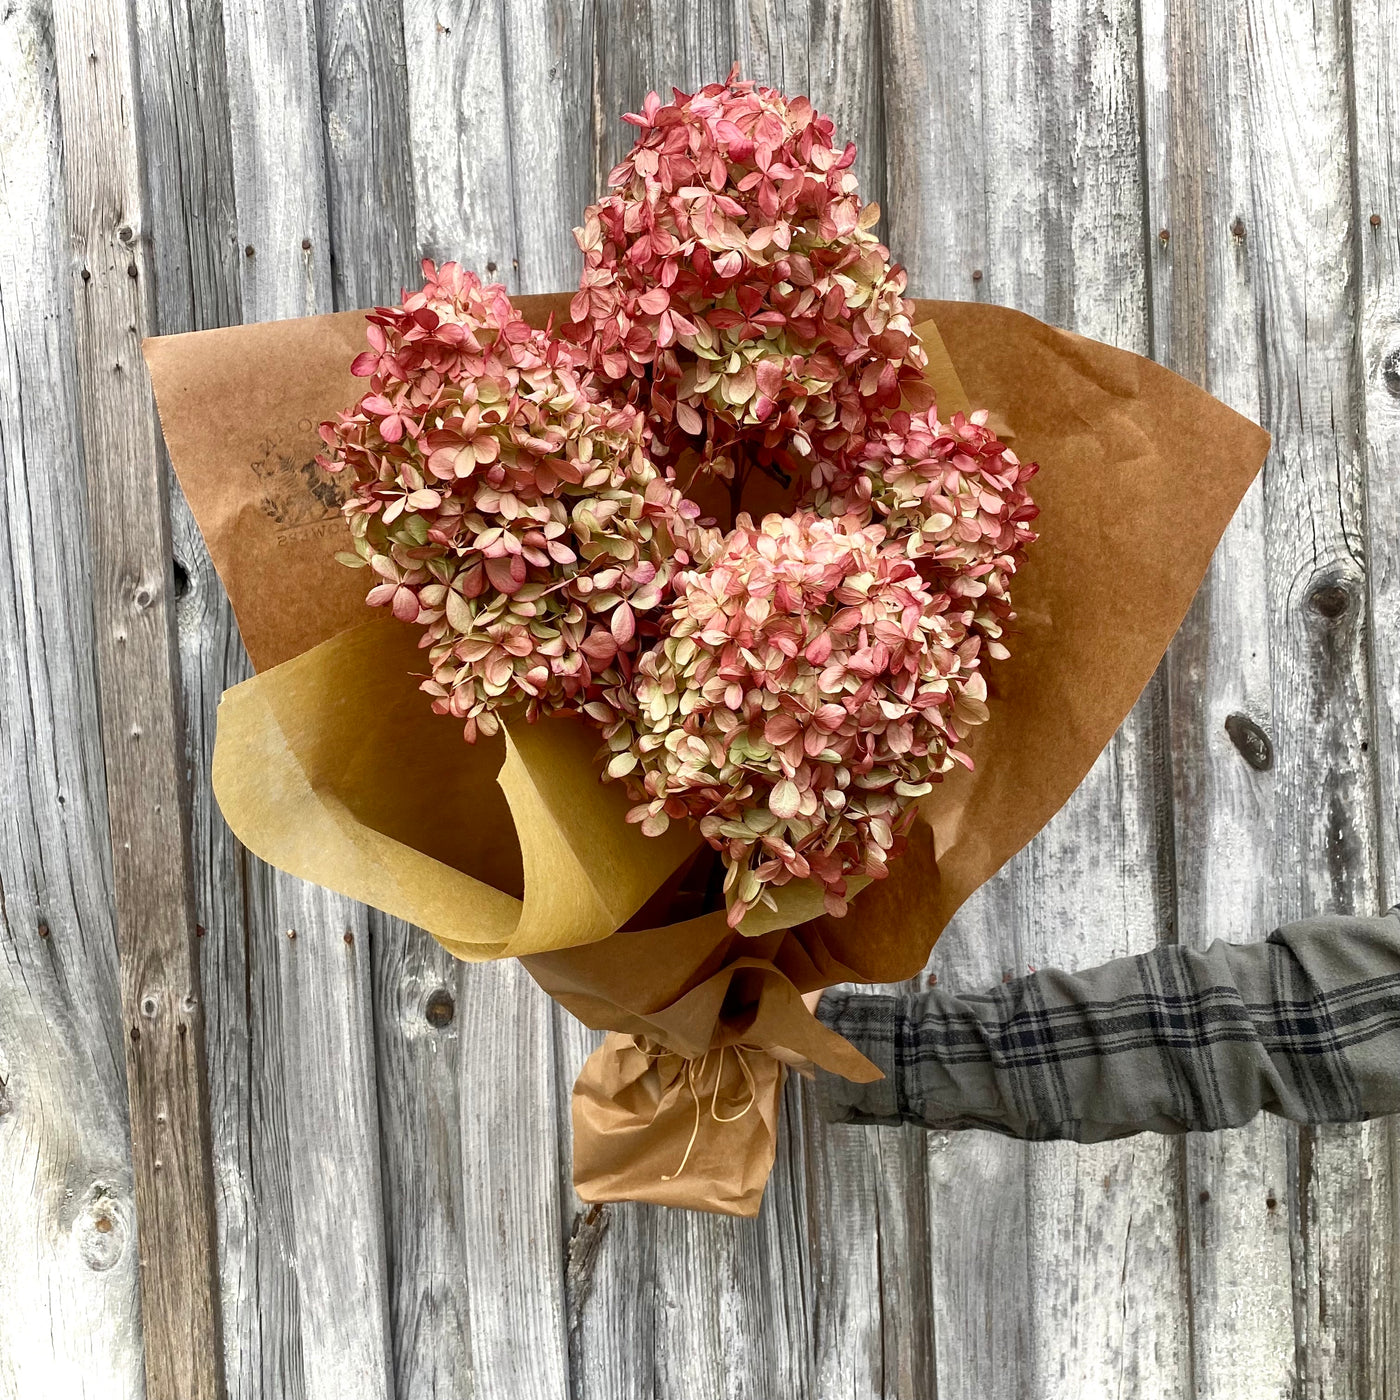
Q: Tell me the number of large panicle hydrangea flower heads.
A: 4